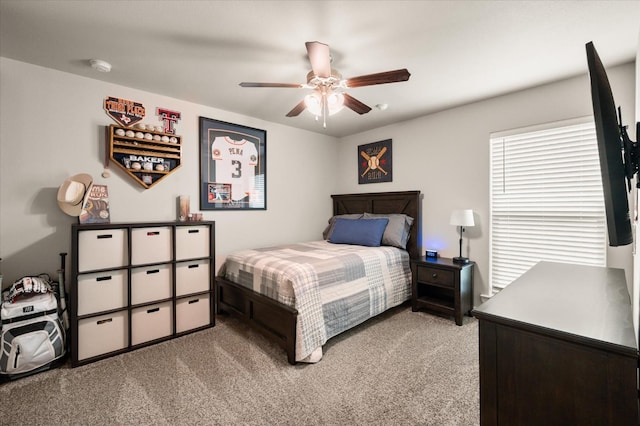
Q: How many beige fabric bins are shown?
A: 9